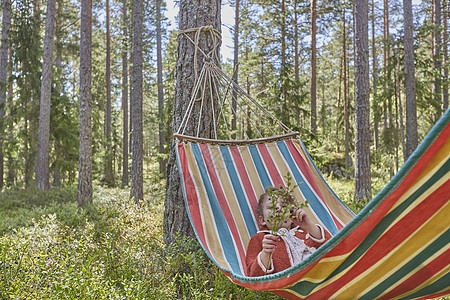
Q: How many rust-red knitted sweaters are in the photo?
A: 1